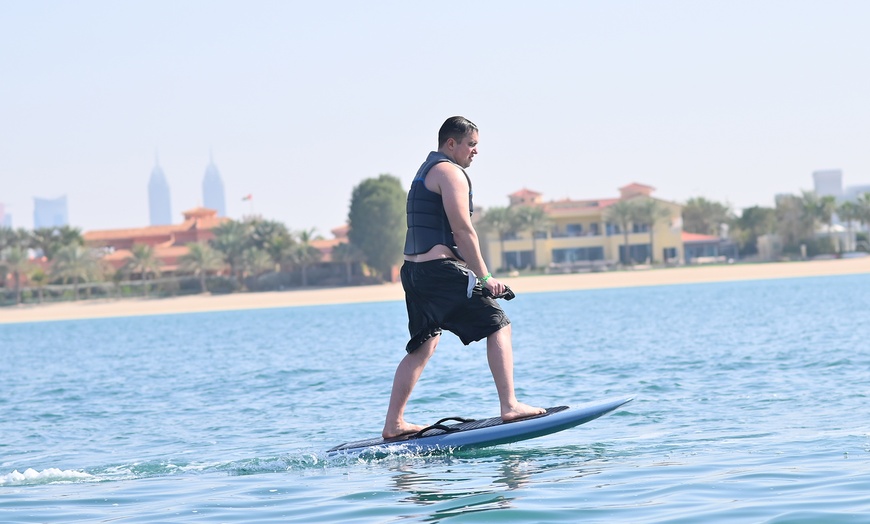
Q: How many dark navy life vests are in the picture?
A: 1